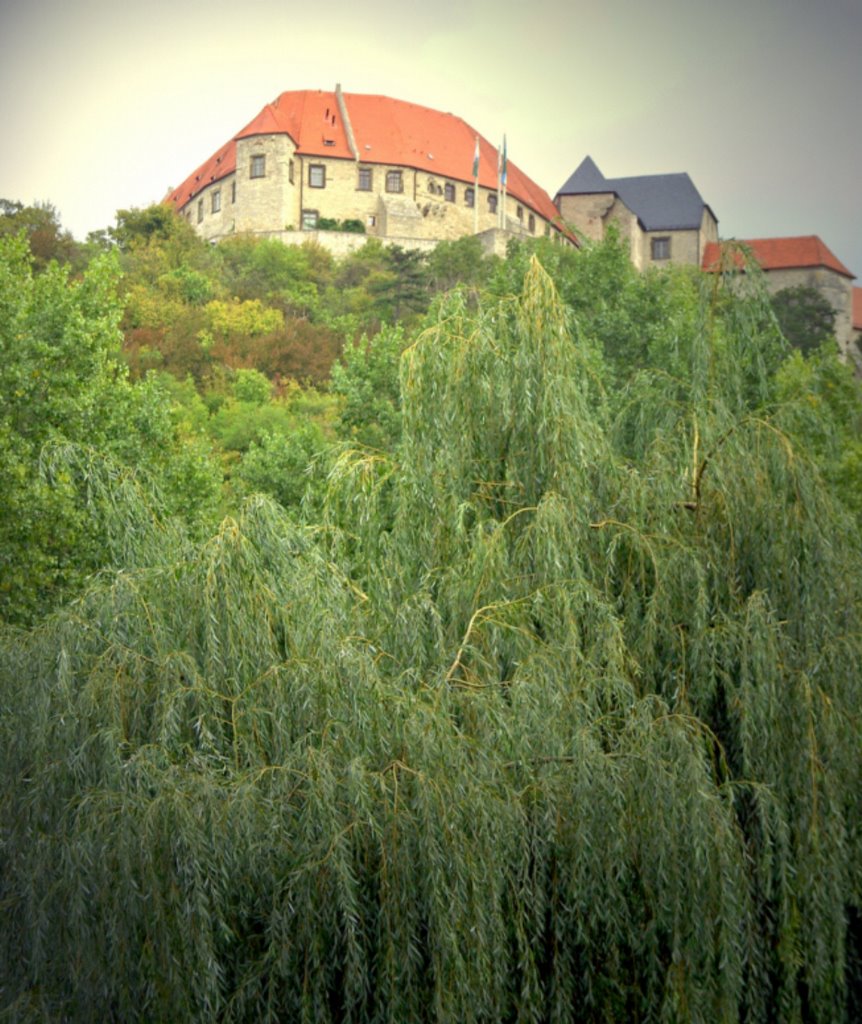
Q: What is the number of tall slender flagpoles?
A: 3